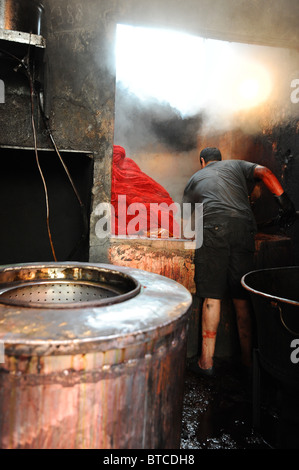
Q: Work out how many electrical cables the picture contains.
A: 2